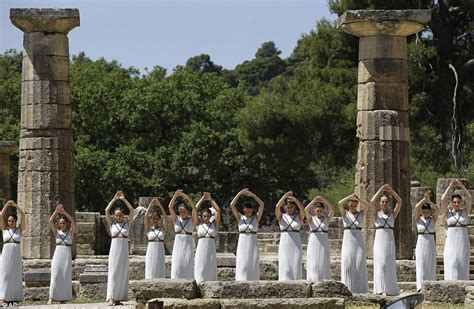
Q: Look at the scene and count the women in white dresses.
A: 13